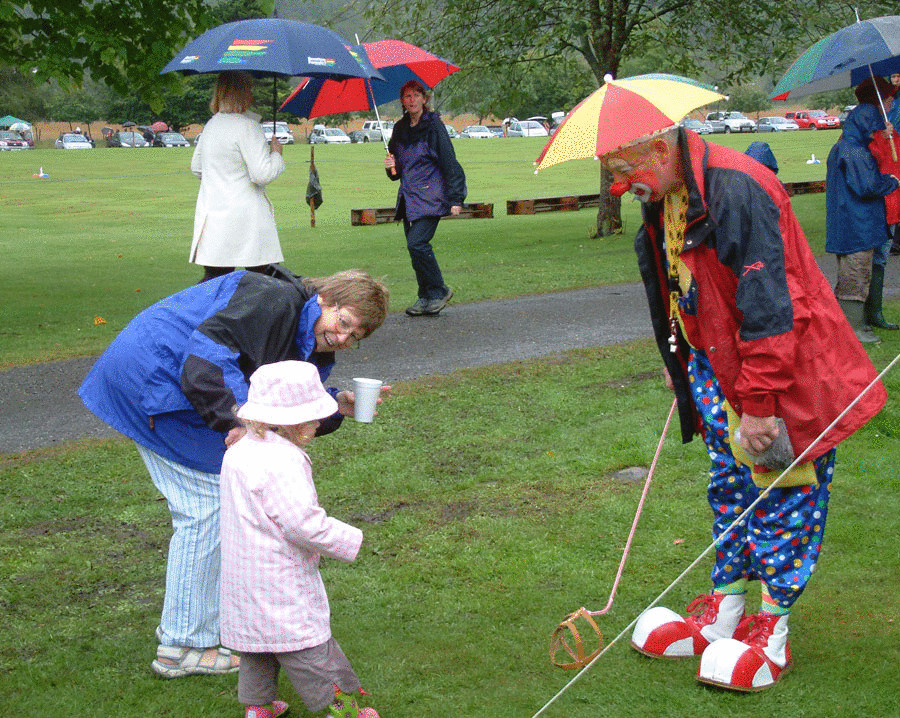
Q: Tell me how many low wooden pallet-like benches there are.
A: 3